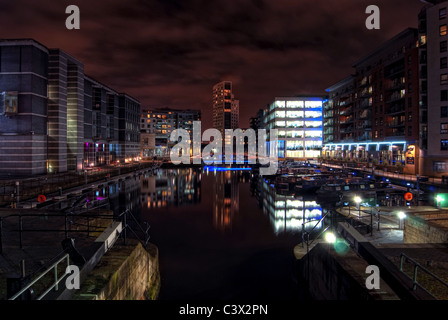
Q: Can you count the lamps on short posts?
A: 4